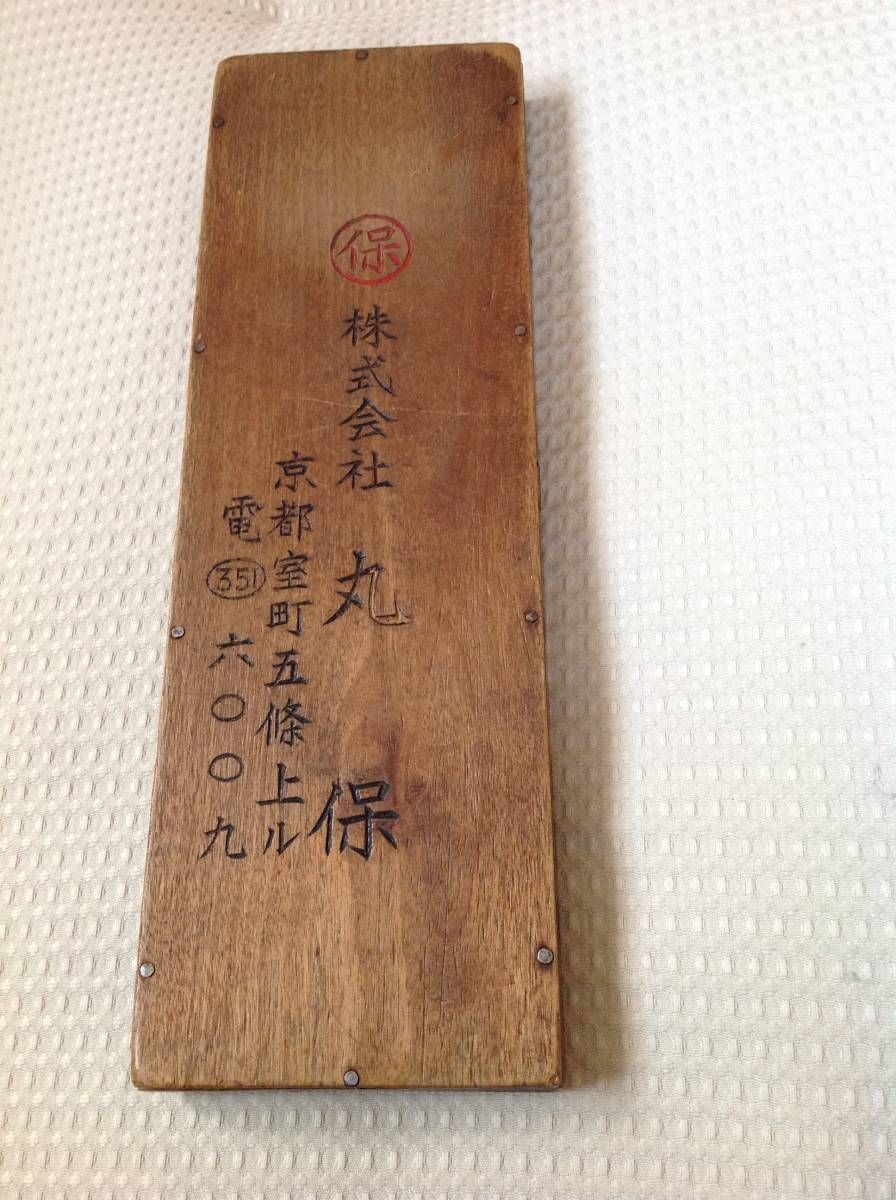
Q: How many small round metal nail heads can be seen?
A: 10